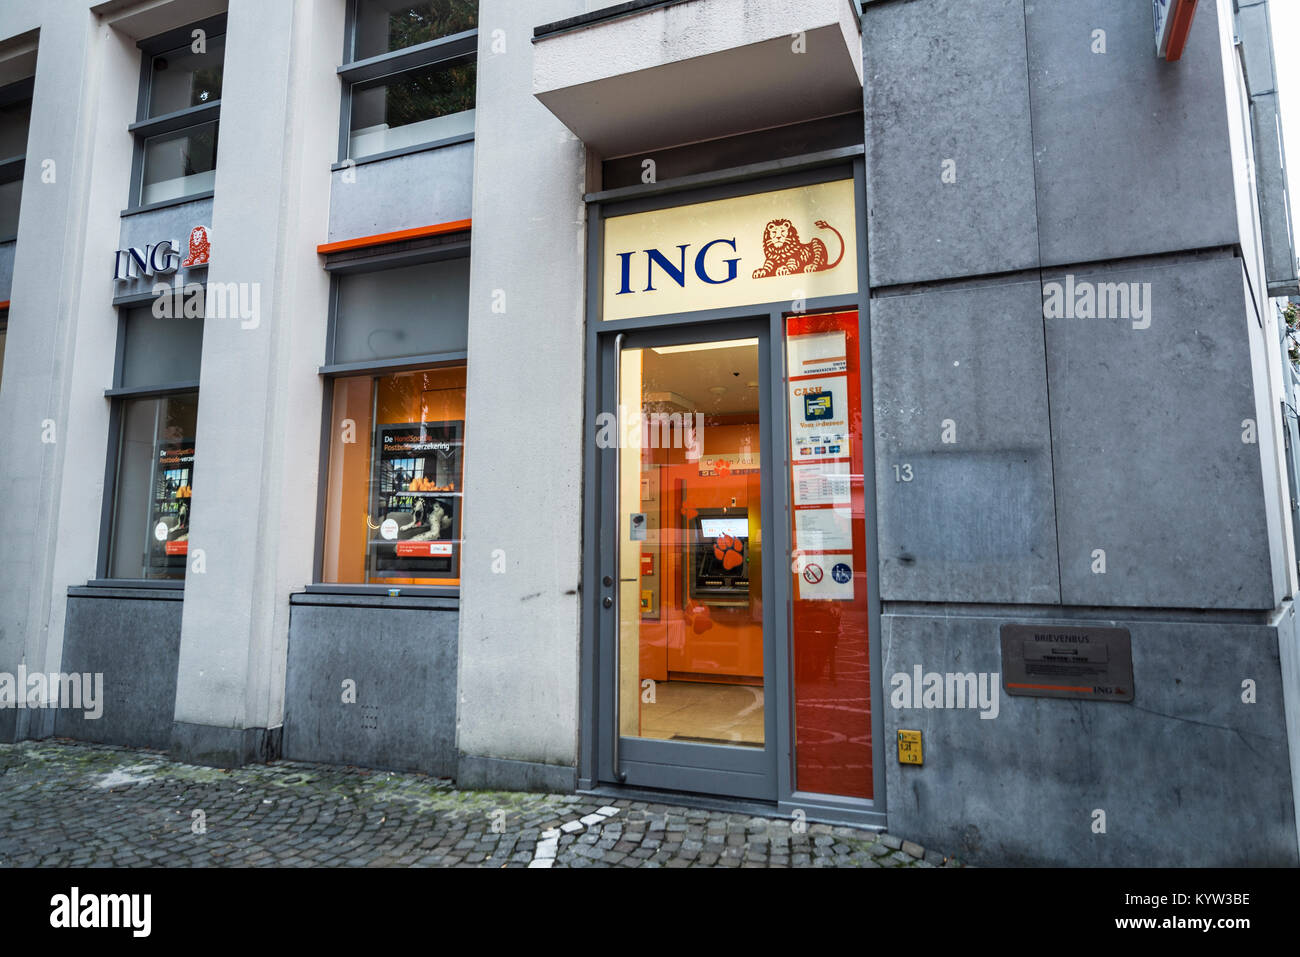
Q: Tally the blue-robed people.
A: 0